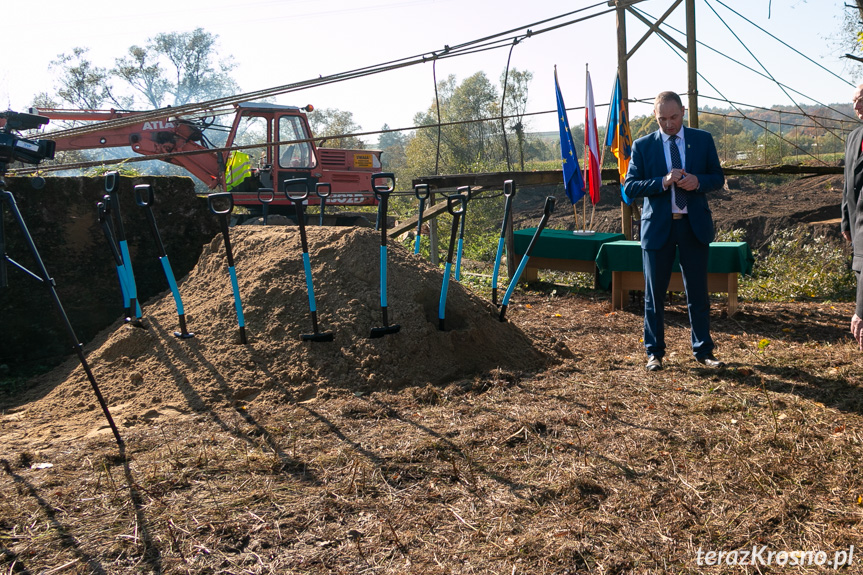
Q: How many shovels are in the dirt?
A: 15